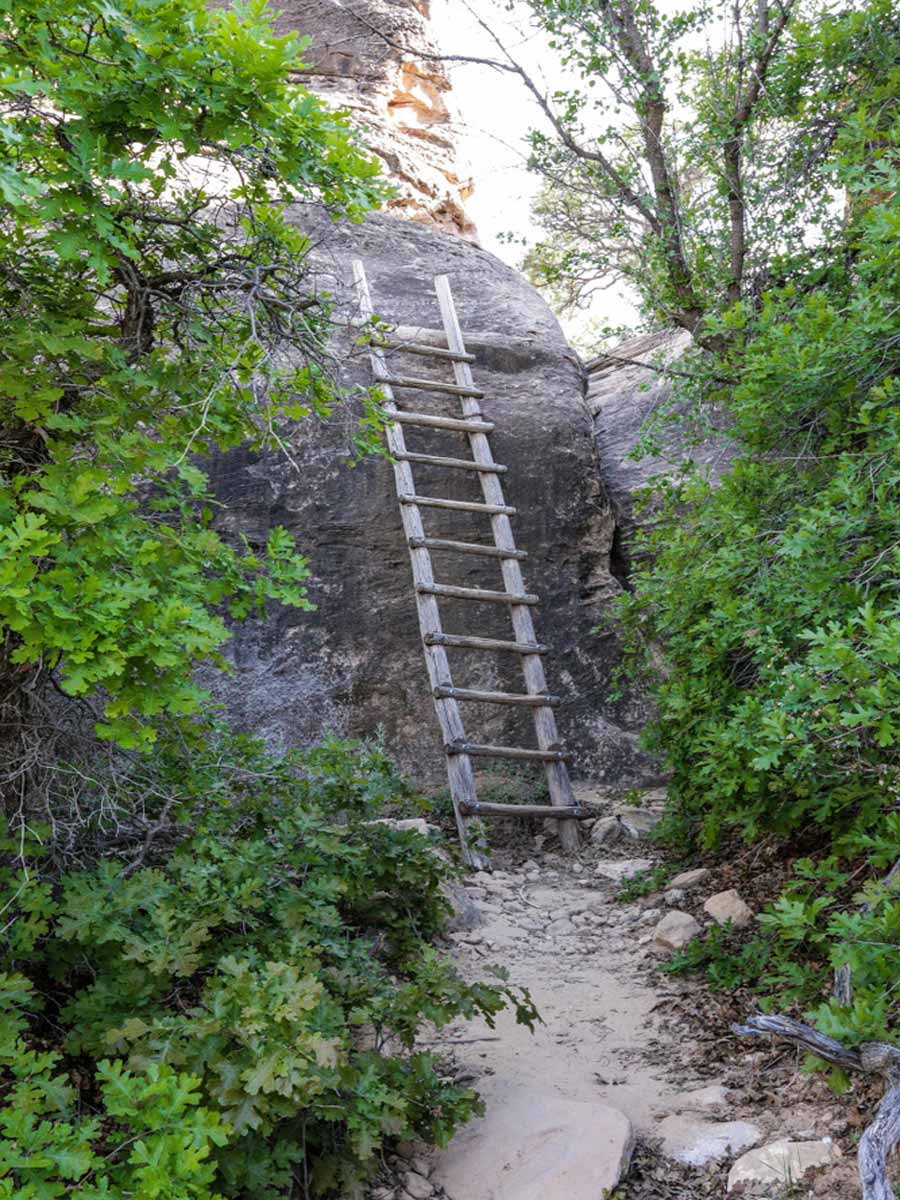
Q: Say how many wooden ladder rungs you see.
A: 11